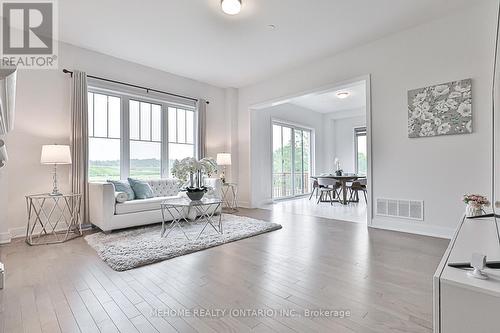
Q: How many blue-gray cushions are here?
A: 2